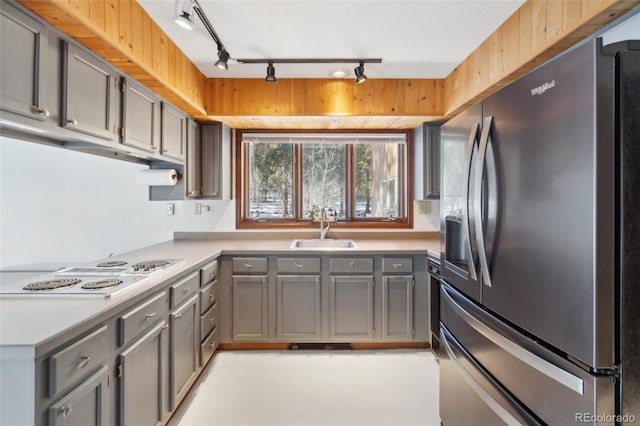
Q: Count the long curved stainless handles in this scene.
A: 4